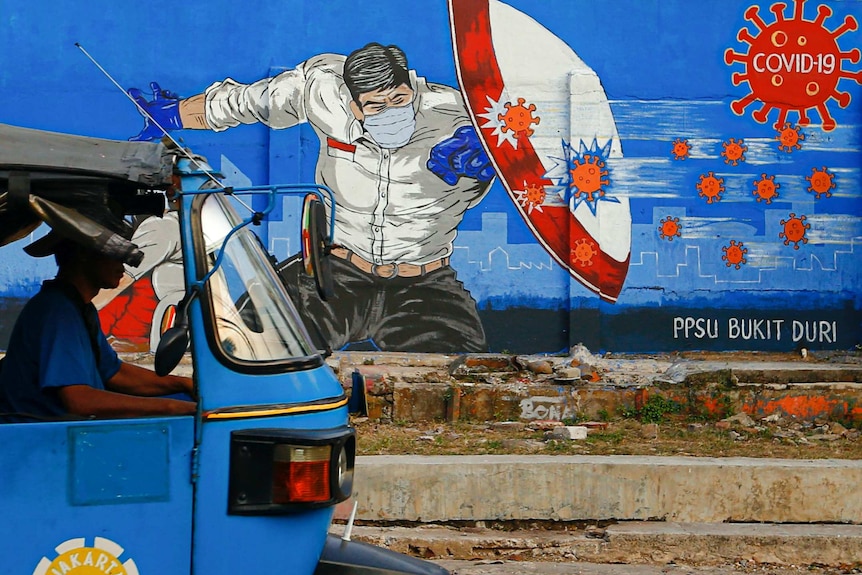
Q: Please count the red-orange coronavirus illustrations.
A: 14